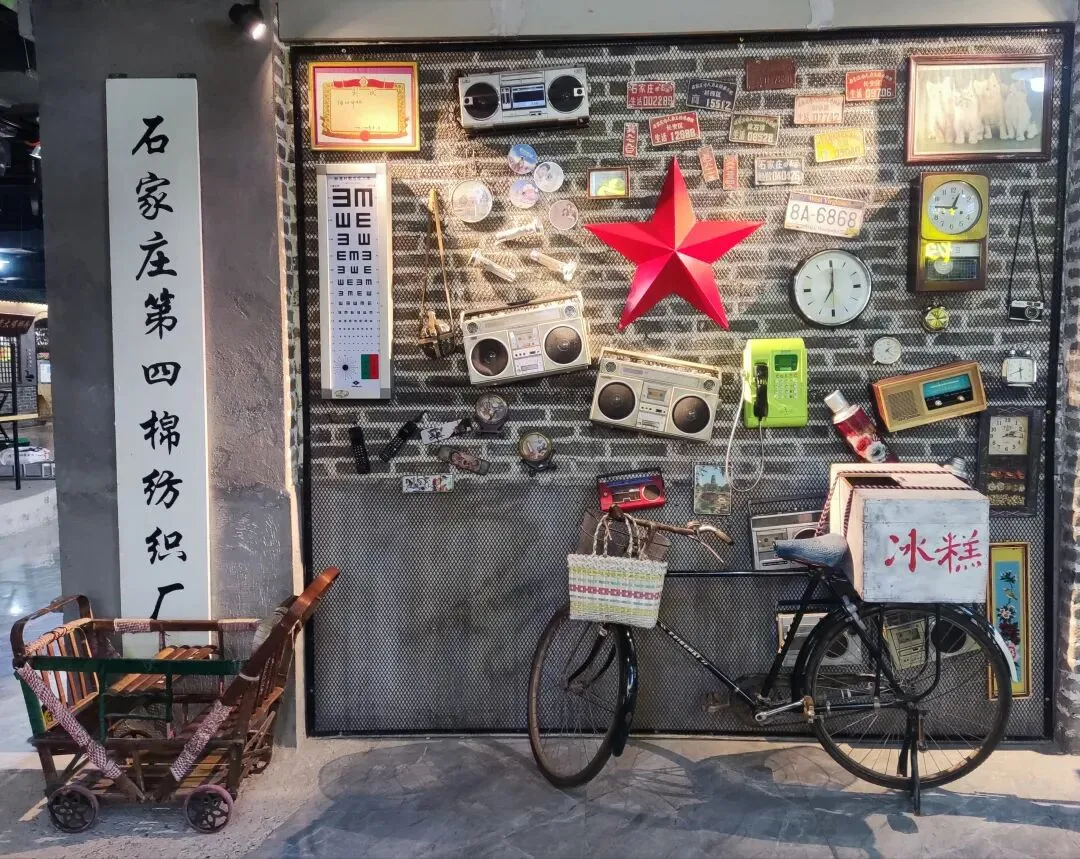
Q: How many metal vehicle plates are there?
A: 13